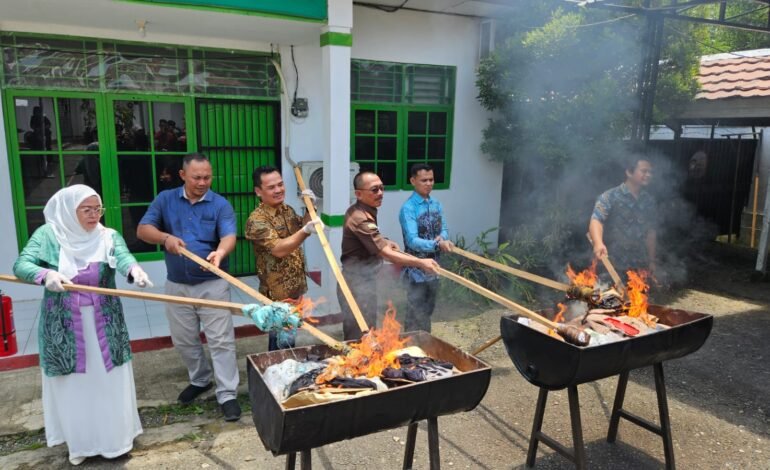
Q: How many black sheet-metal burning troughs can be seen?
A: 2